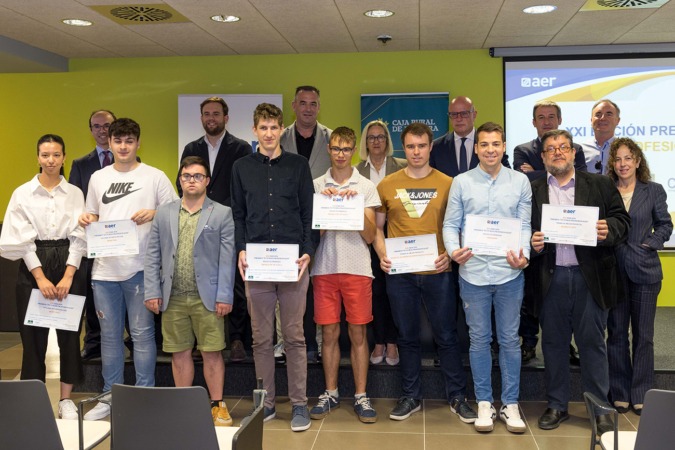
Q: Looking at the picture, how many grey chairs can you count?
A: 3